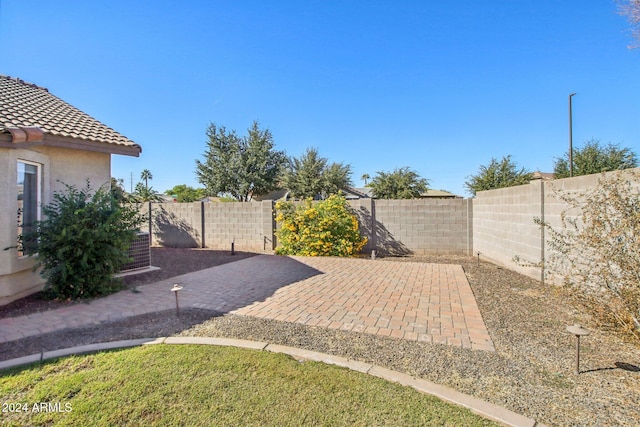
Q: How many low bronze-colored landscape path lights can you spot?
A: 3